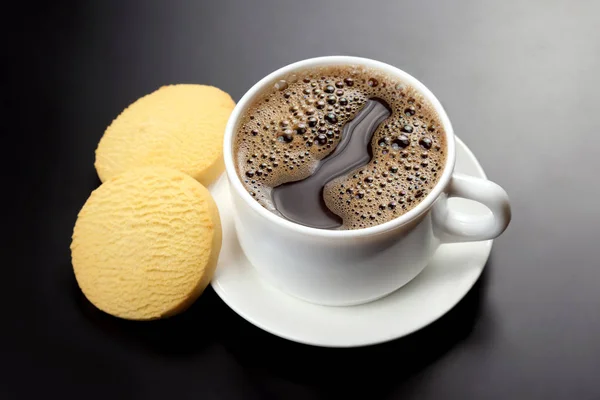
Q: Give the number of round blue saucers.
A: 0